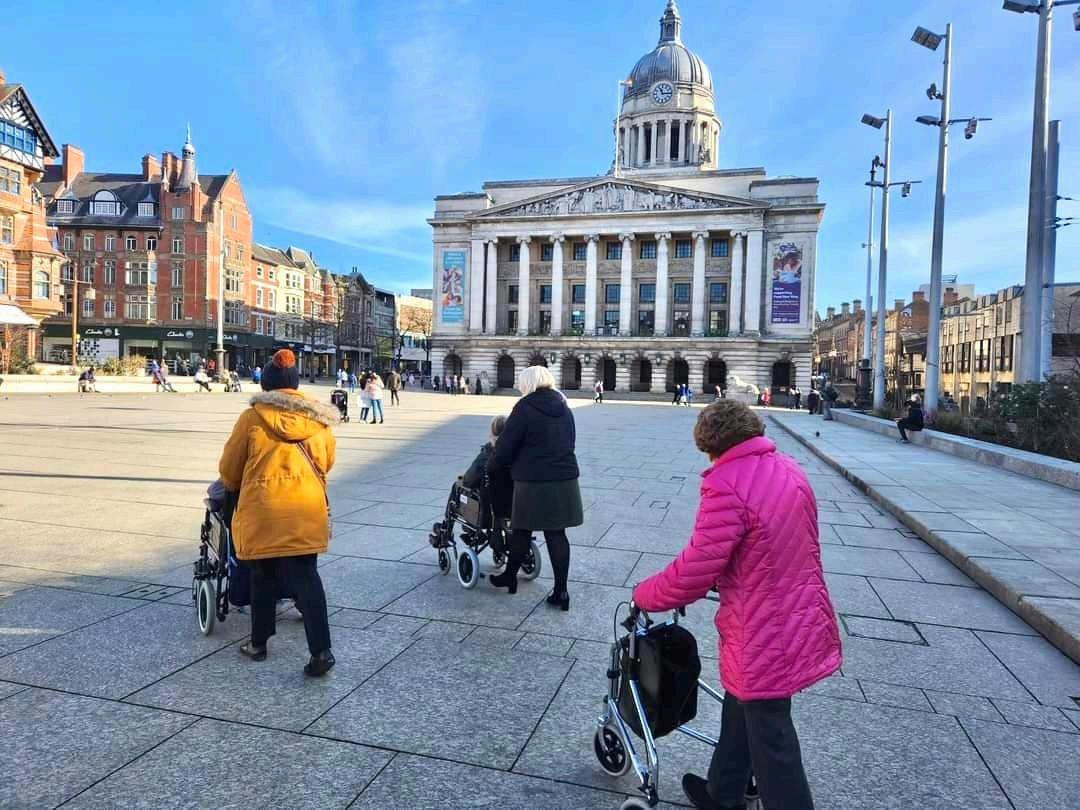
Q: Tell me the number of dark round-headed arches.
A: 9